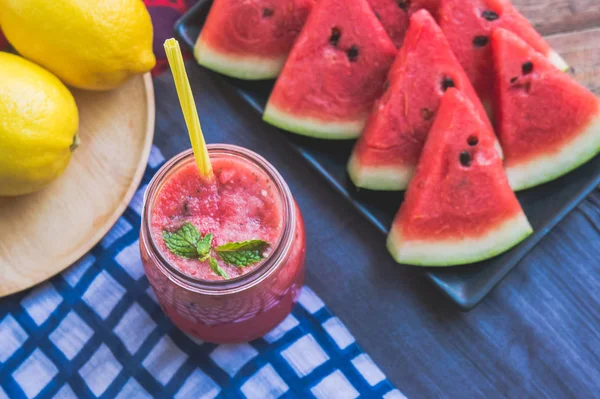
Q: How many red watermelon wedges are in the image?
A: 7